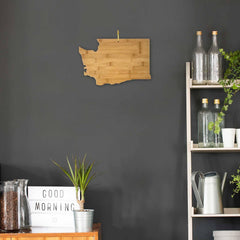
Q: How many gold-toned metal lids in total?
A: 4